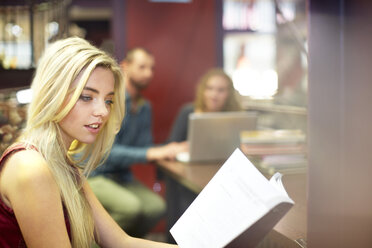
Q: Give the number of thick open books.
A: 1